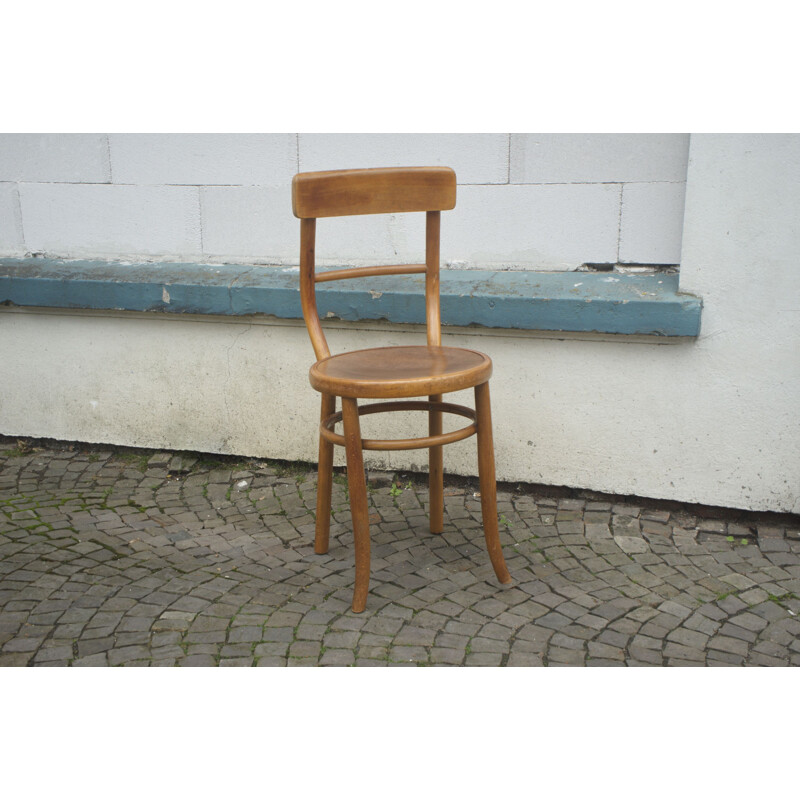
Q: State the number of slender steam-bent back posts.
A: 2